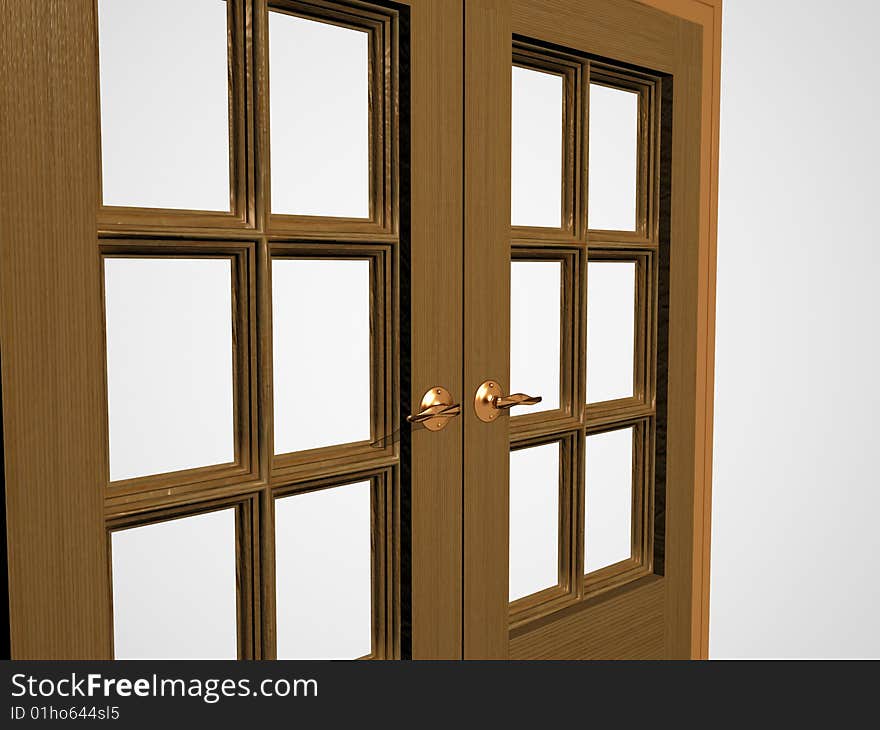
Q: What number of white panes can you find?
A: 12